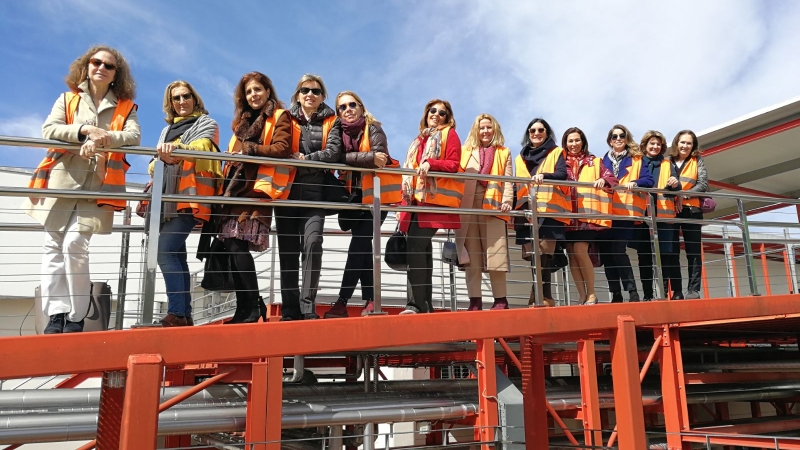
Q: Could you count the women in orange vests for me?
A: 12